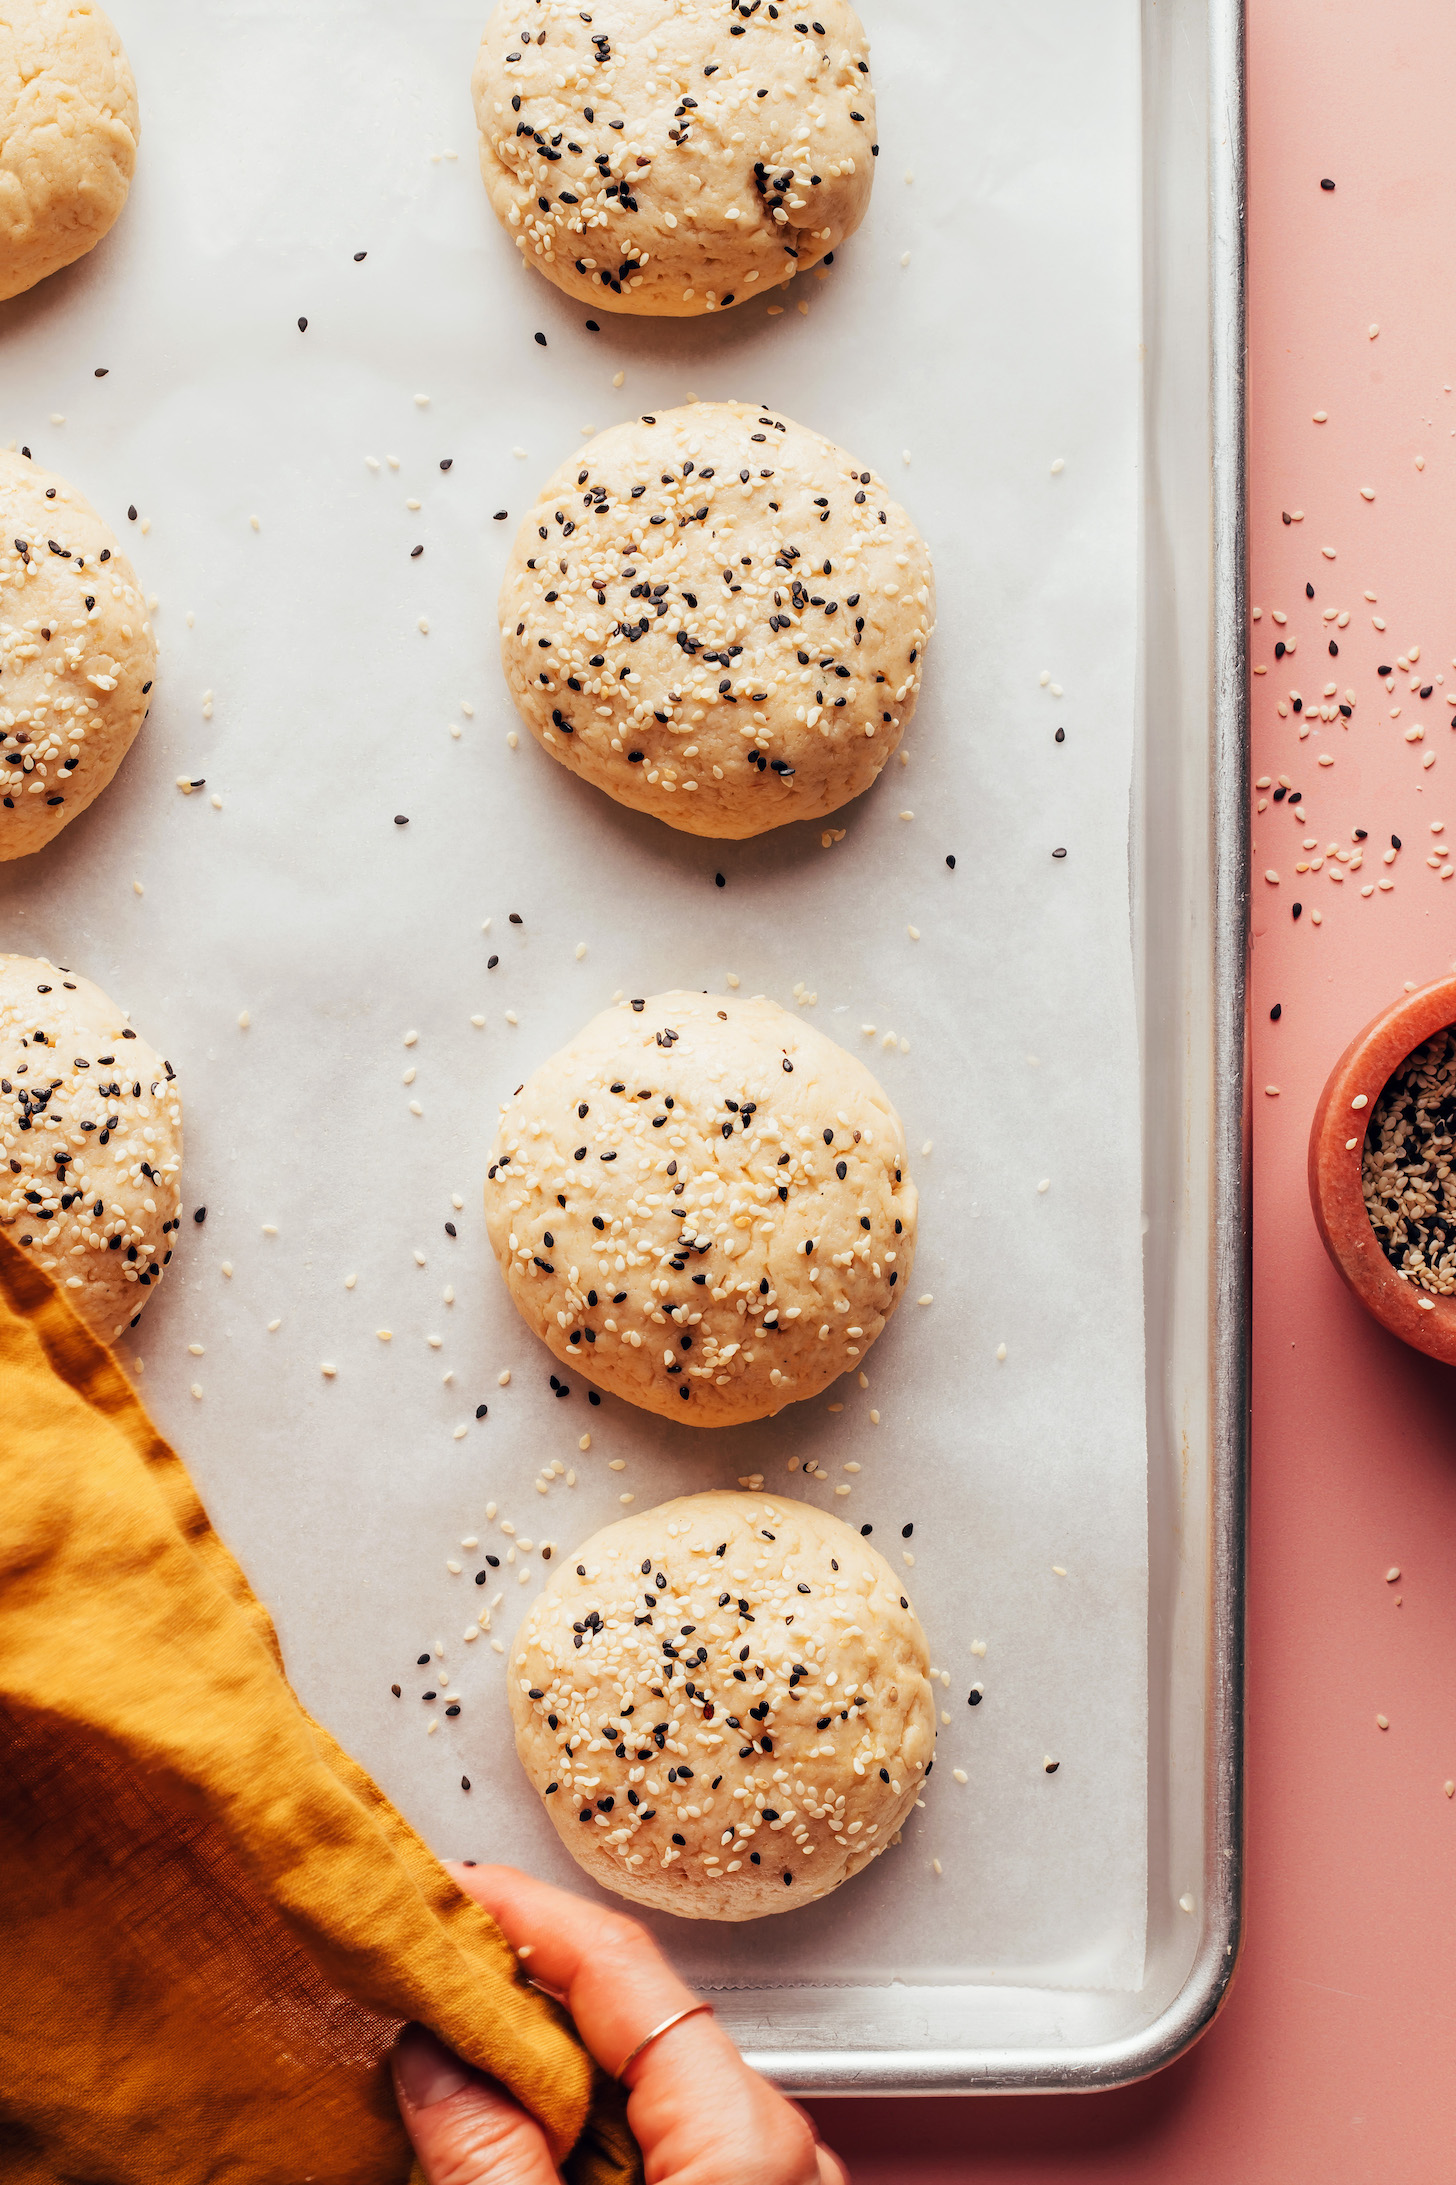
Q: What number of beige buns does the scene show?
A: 7